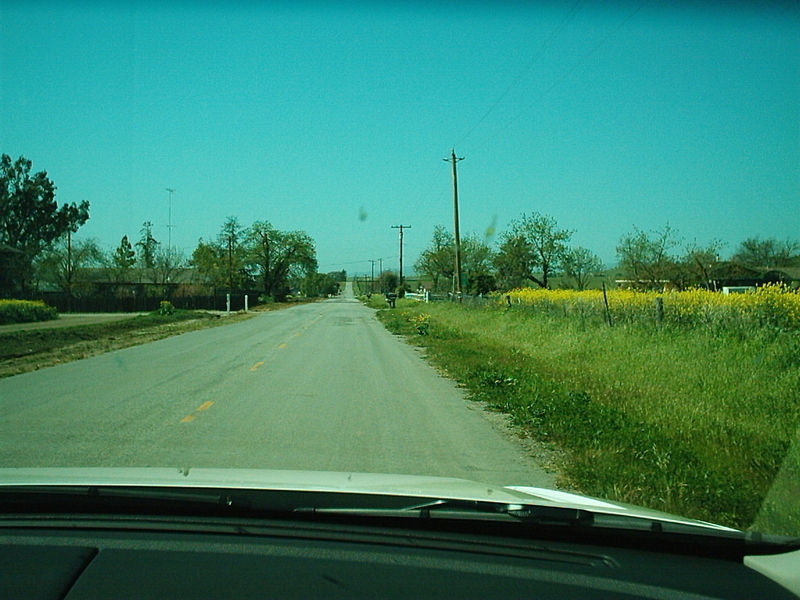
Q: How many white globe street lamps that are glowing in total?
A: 0